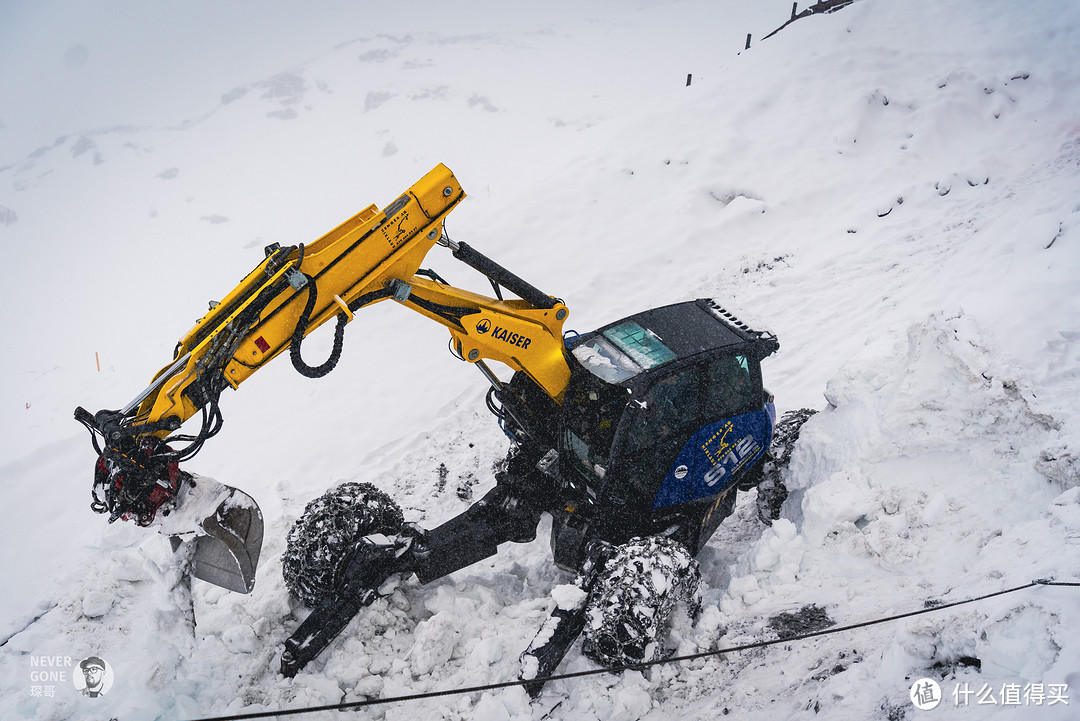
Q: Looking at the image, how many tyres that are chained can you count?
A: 3